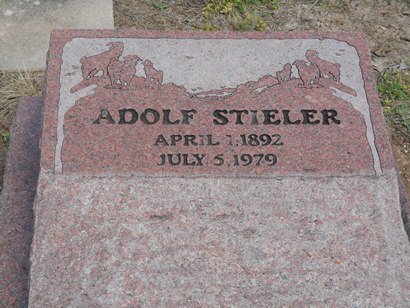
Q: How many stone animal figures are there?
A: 6